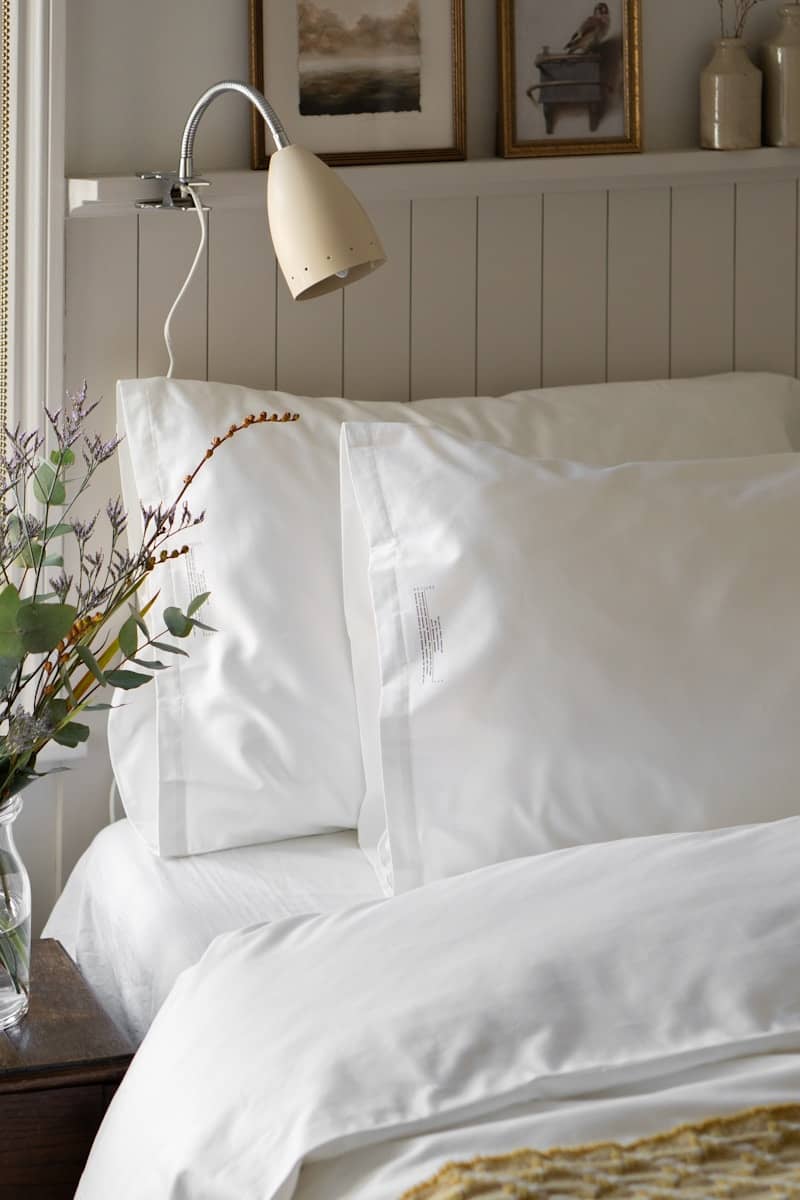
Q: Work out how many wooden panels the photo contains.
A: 11